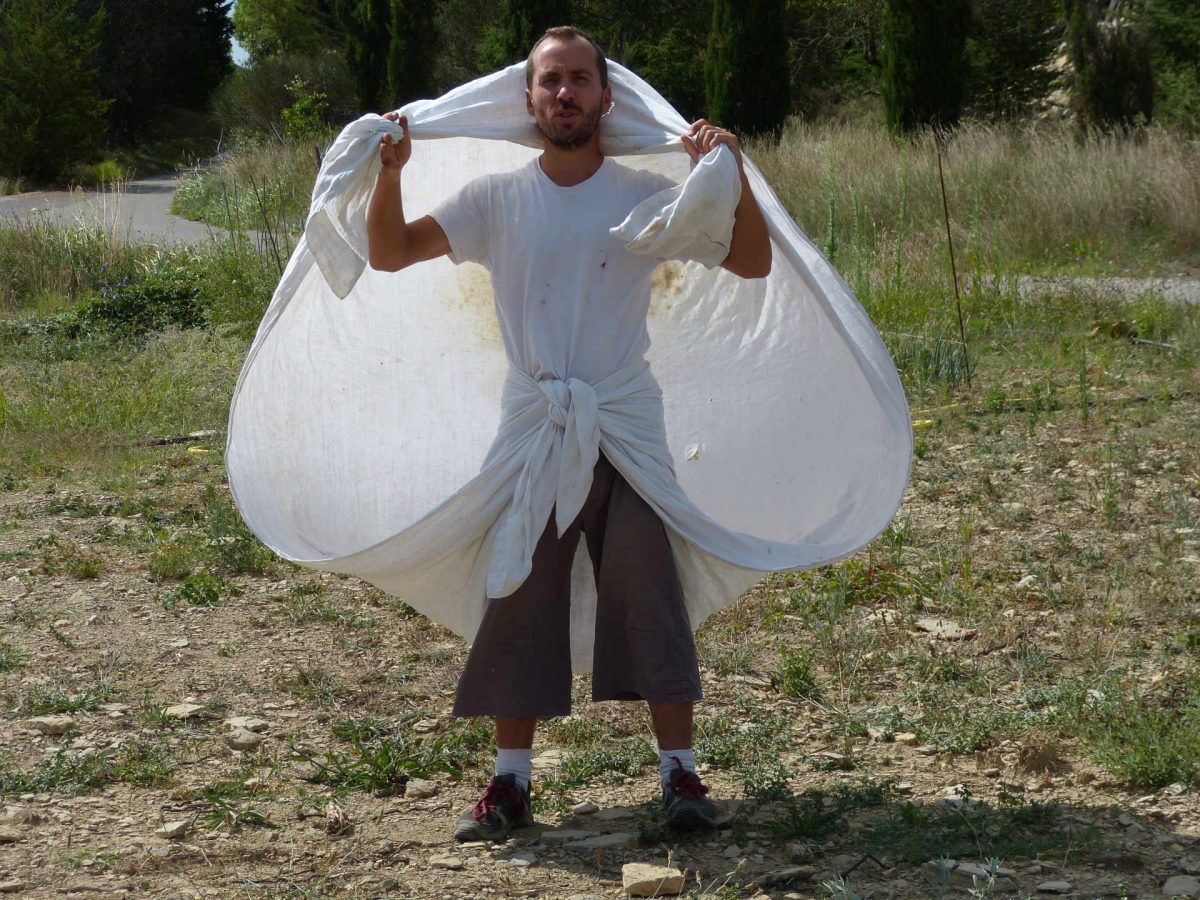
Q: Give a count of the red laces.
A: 2